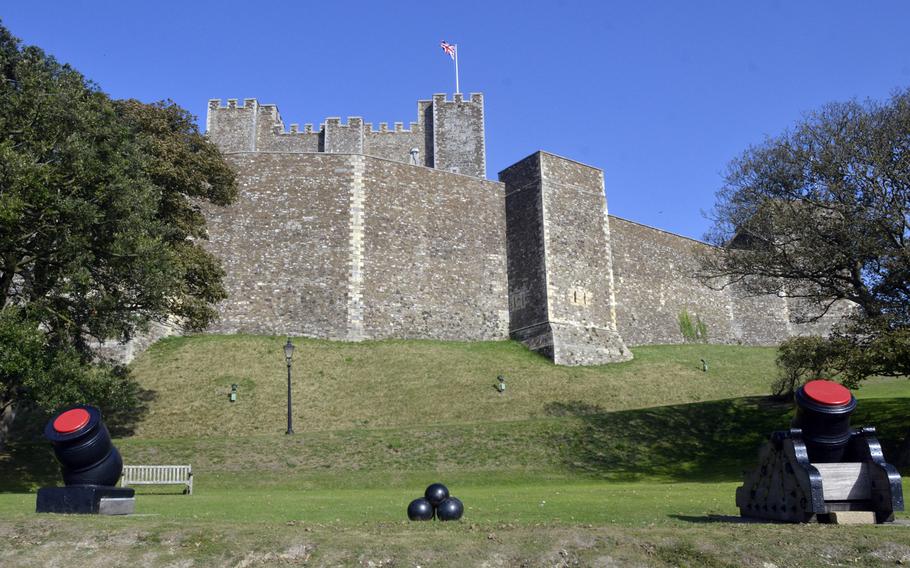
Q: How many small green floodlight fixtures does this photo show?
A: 3